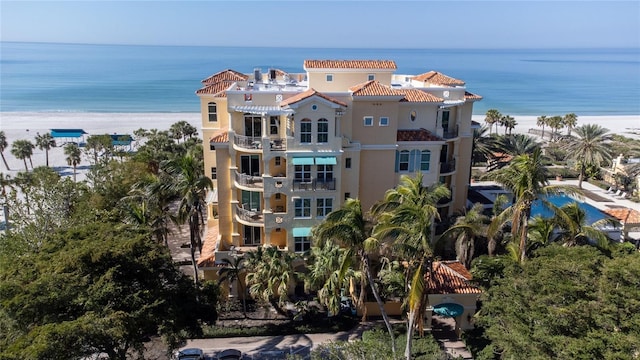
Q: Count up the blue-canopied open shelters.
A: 2